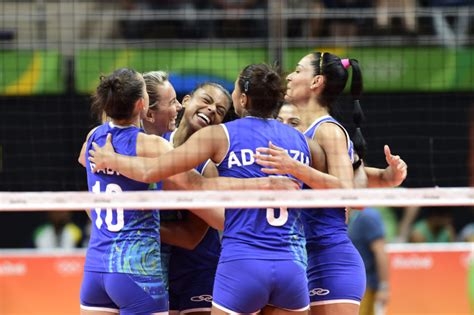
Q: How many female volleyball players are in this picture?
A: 6